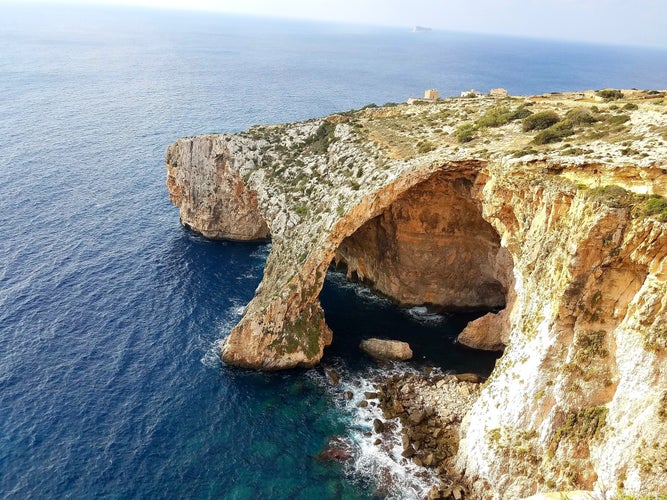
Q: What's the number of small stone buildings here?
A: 3